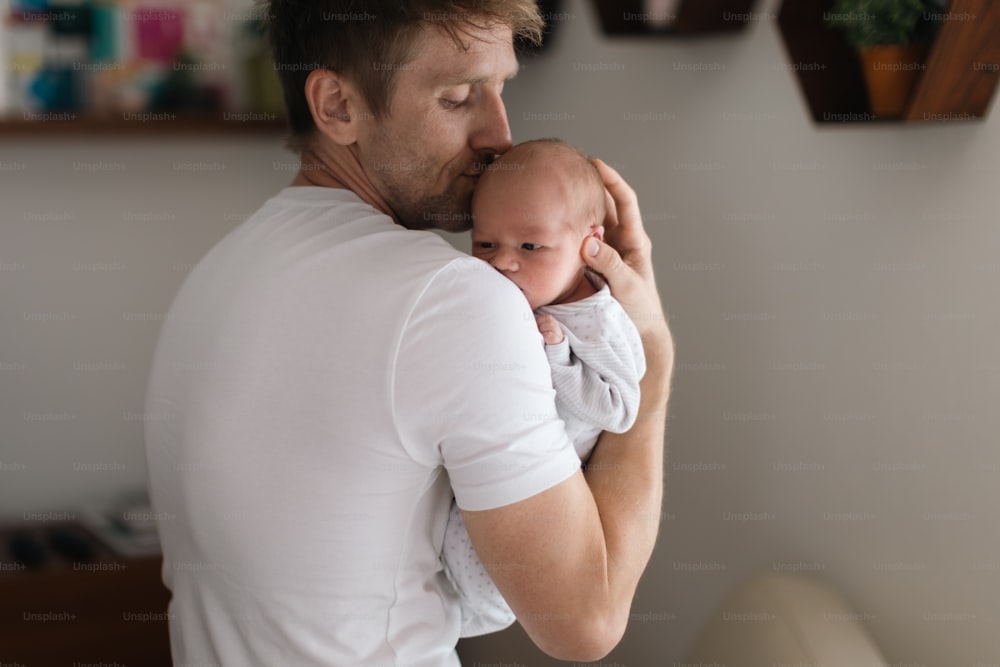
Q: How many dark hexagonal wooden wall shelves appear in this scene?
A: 2